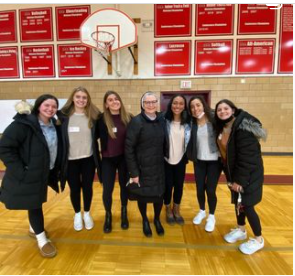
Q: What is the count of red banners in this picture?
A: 13